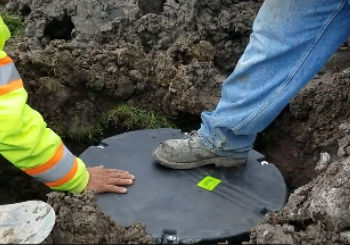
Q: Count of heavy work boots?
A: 1